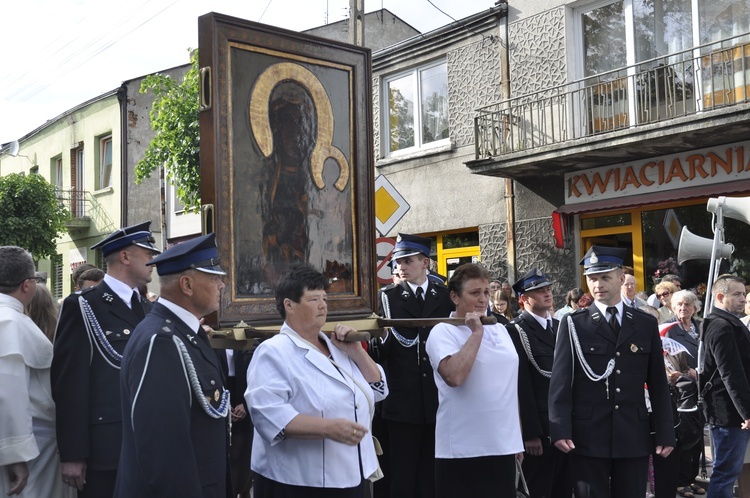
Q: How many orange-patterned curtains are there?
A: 2